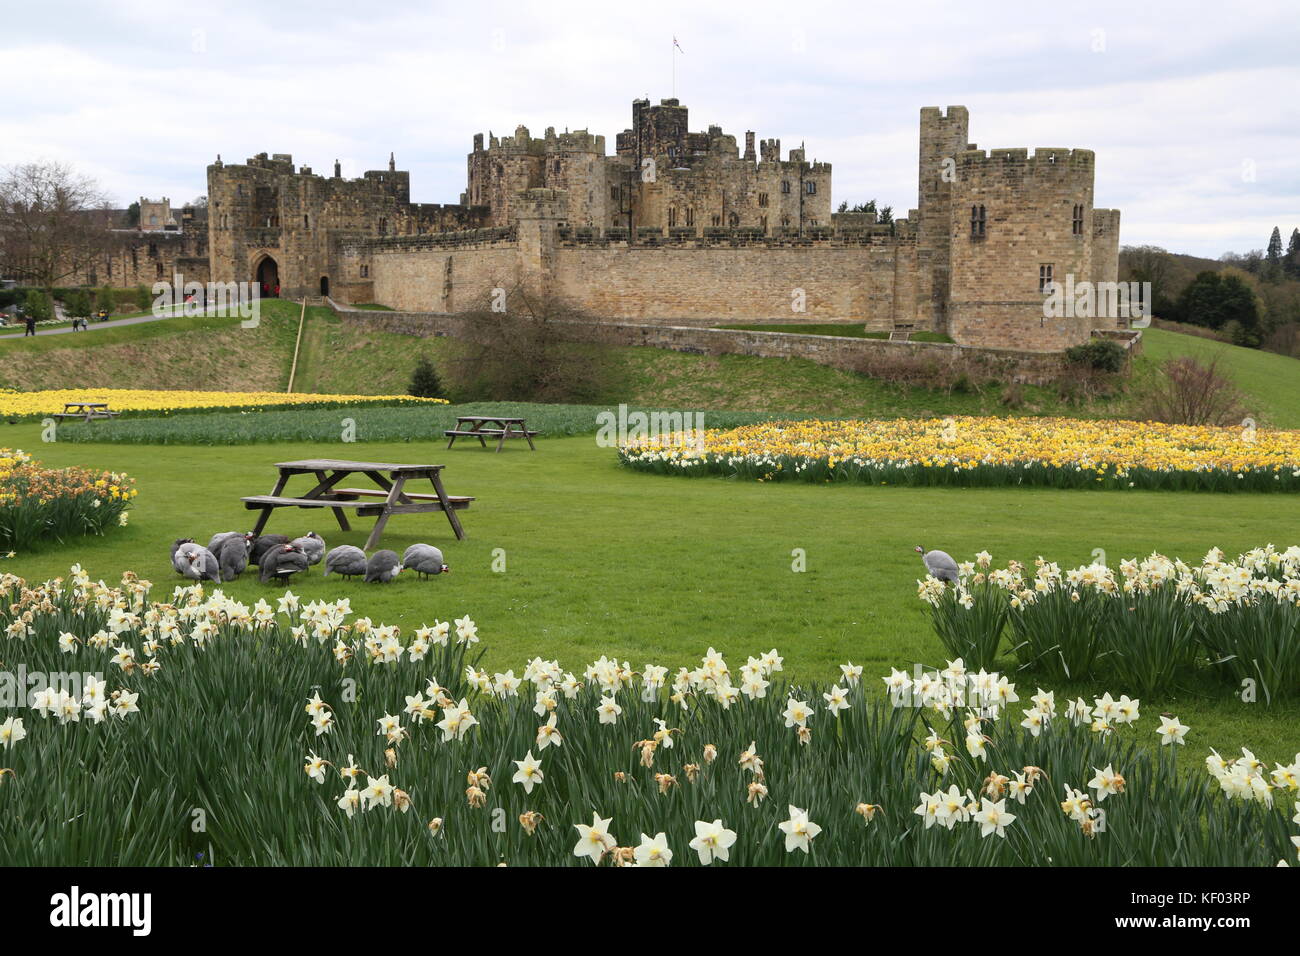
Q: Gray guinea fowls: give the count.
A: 11